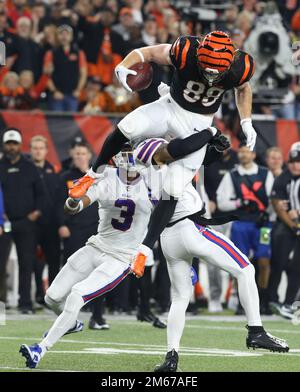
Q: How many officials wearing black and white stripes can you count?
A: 1